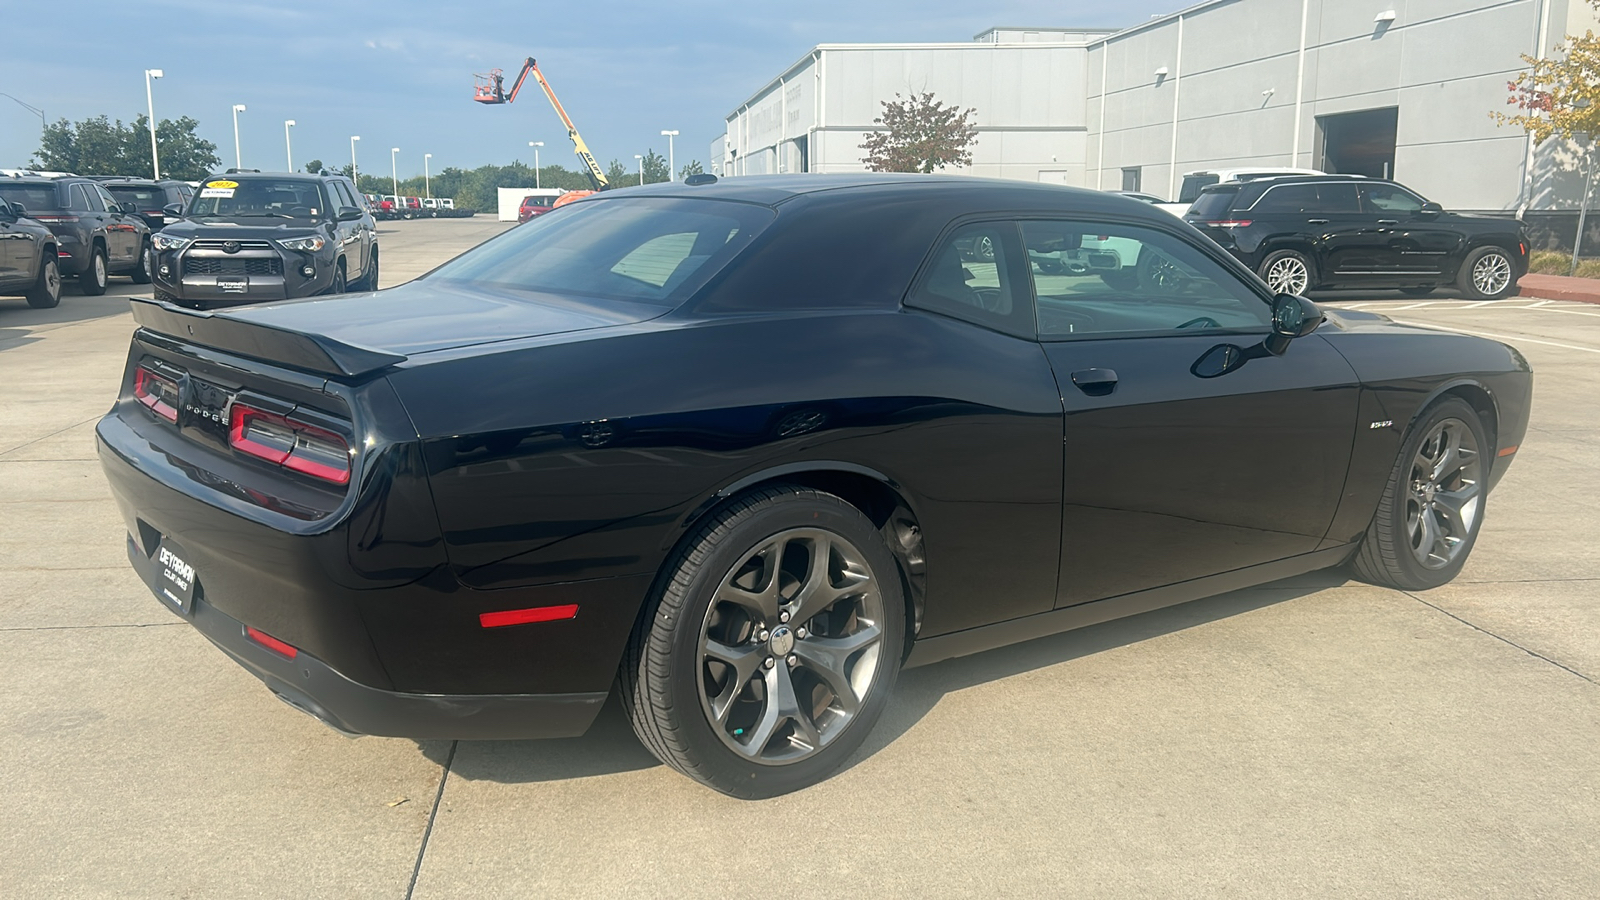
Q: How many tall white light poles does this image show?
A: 9